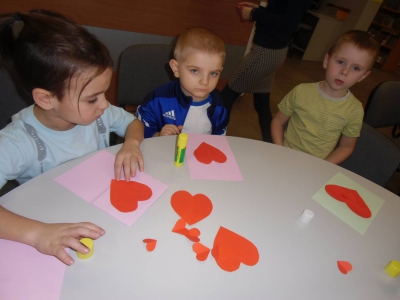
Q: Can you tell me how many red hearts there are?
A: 10